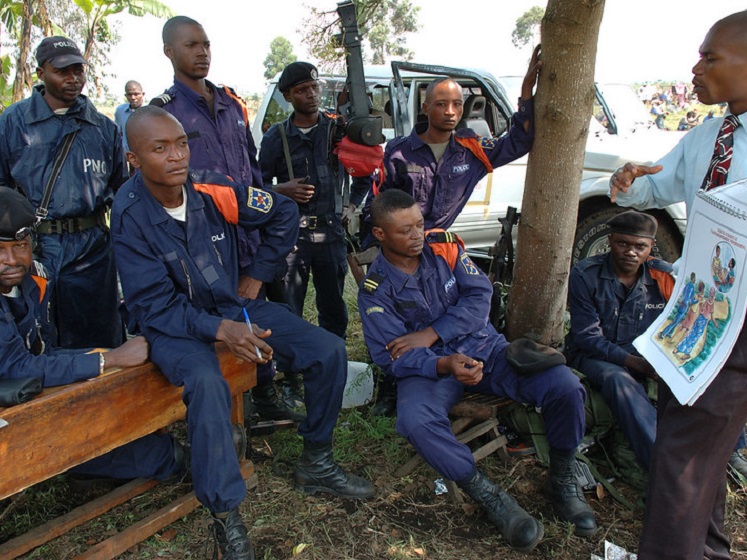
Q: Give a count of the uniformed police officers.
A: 8